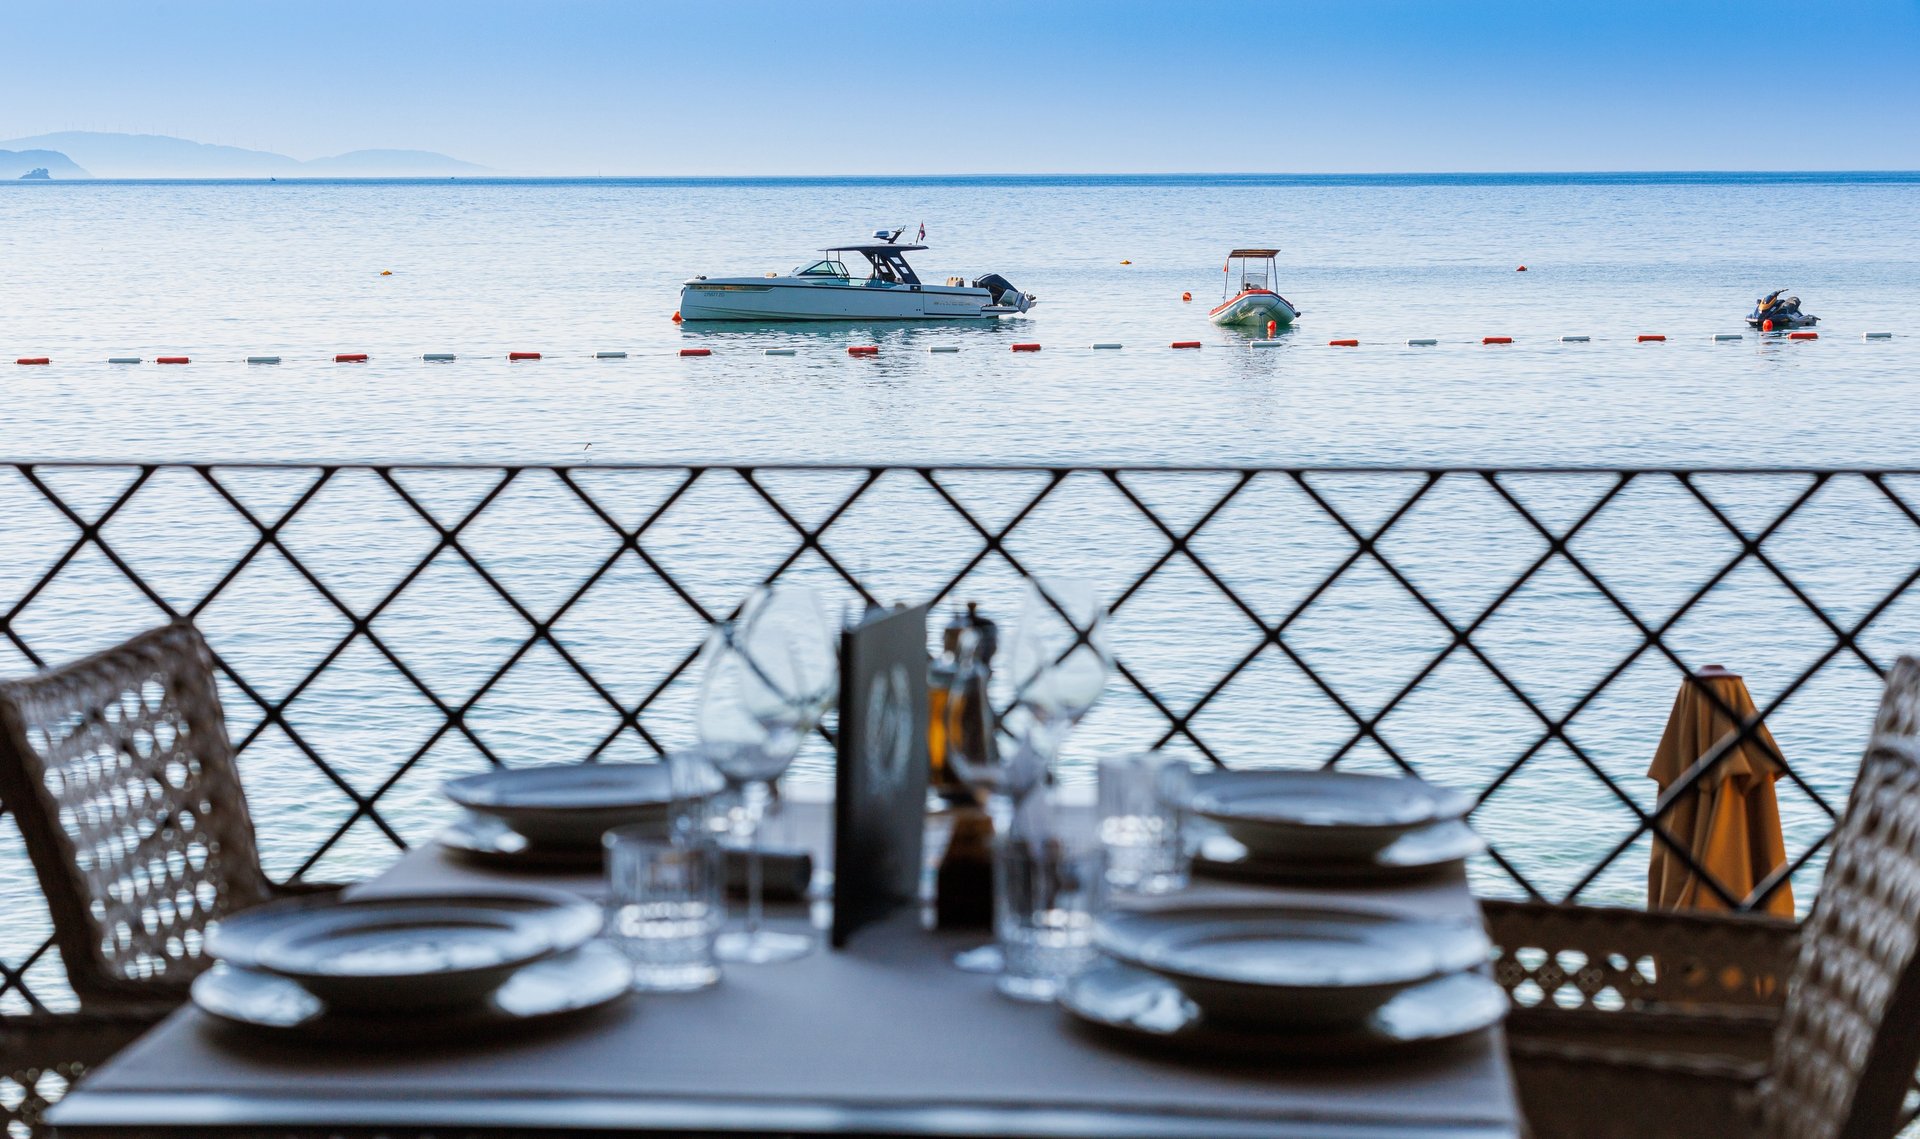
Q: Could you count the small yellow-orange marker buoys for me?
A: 2